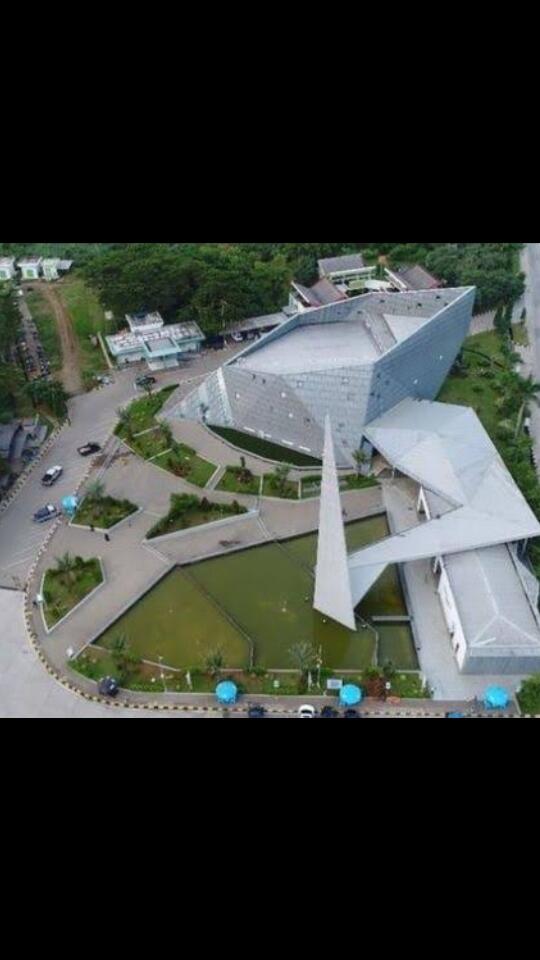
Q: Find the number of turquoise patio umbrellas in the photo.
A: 4